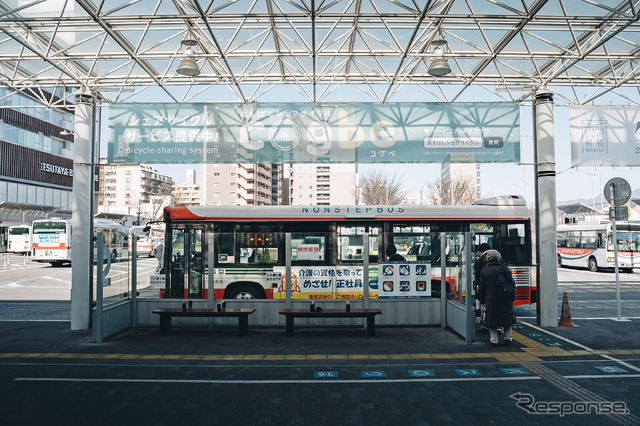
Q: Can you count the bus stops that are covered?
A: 1